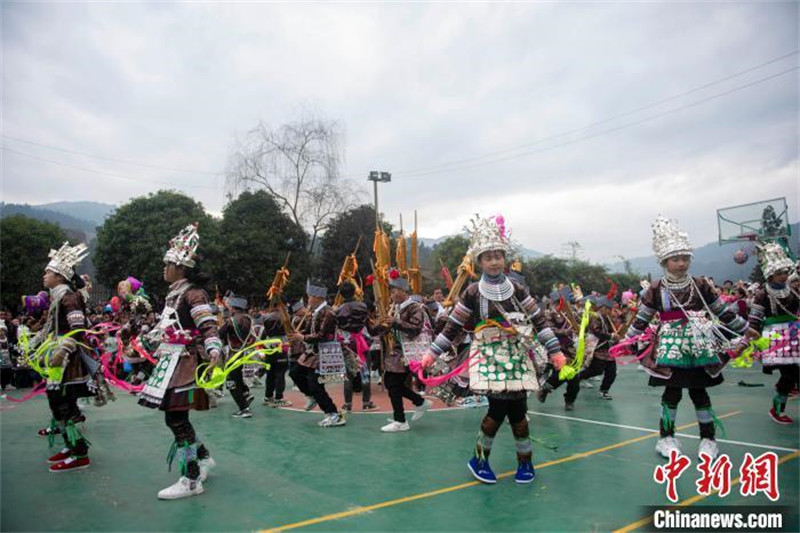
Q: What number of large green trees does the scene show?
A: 4